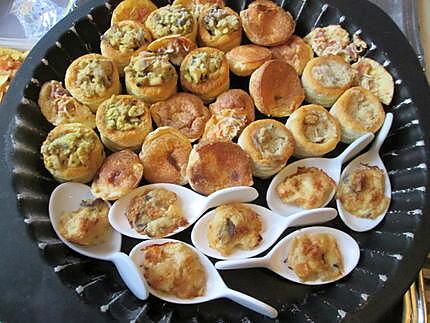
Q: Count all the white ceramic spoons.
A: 7